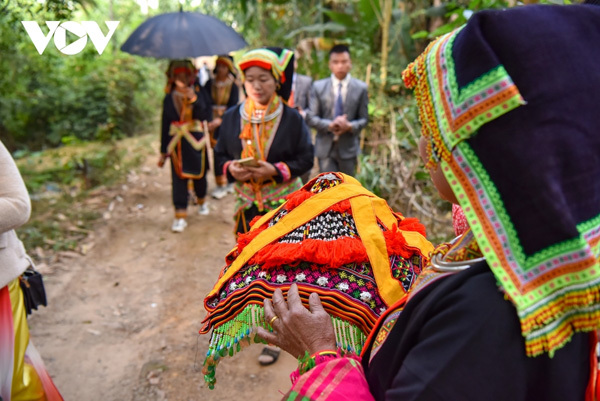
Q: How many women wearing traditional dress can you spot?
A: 4